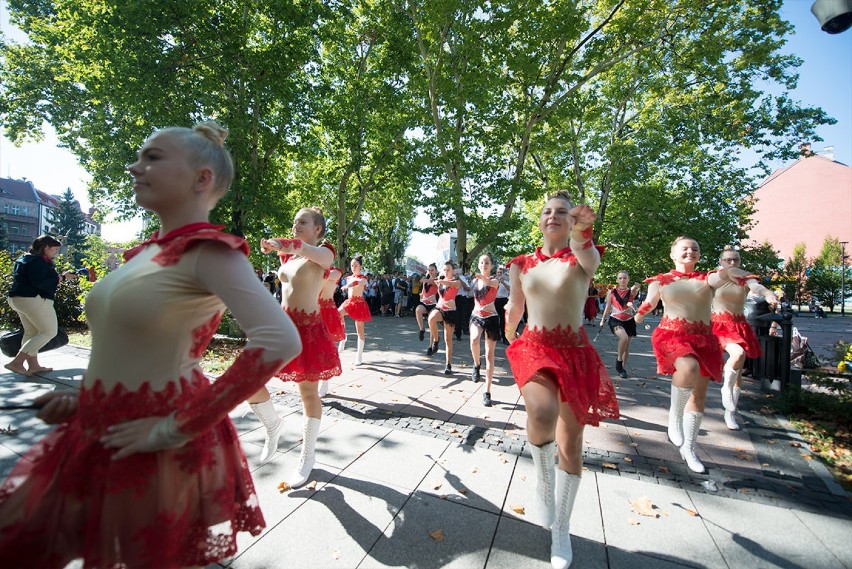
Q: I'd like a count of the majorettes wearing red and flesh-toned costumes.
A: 7